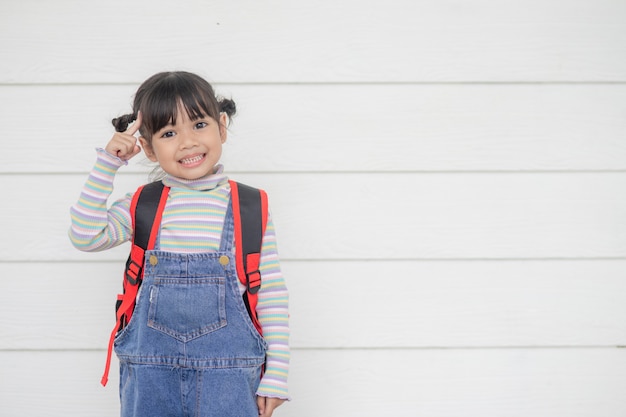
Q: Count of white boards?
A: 5